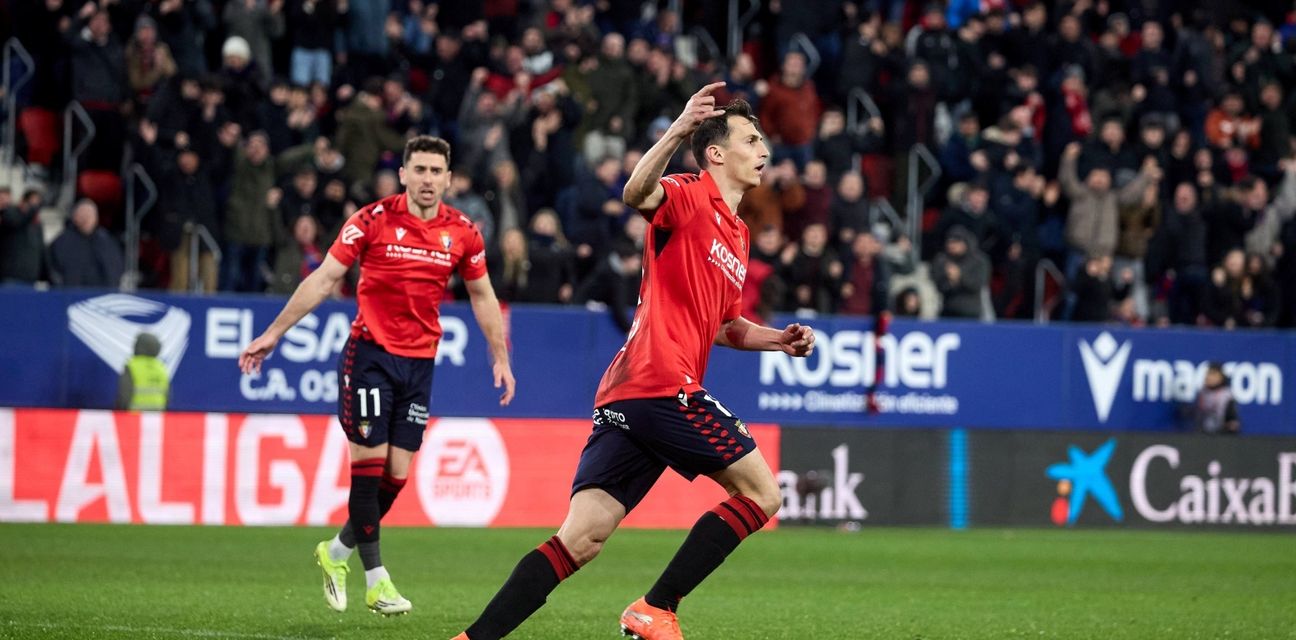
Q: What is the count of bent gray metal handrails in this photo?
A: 11